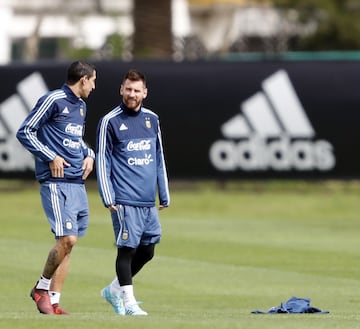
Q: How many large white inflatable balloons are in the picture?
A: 0